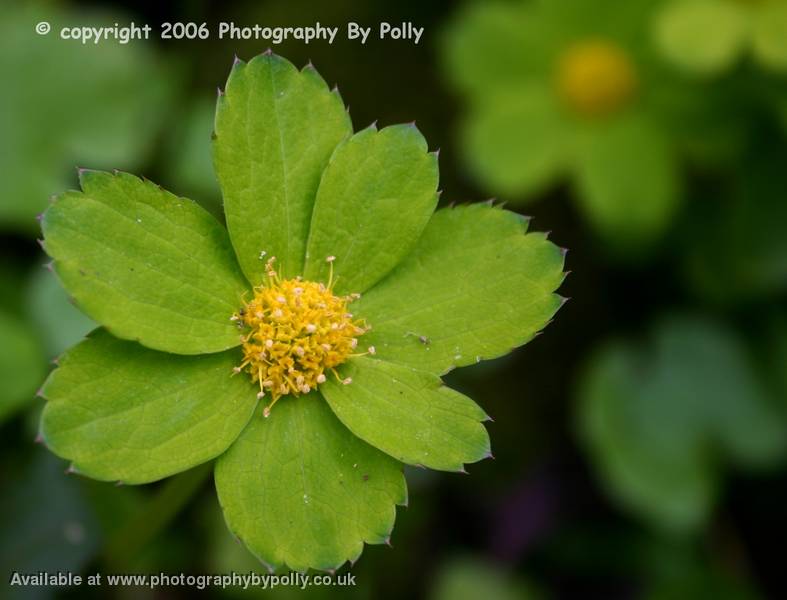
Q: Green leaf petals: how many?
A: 7